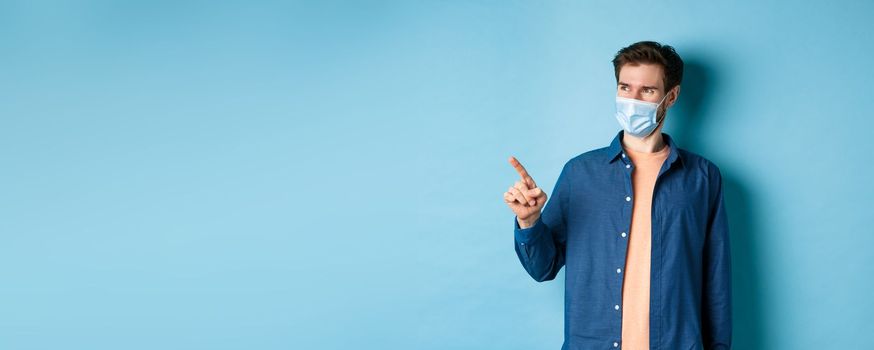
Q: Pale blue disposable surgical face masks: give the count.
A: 1